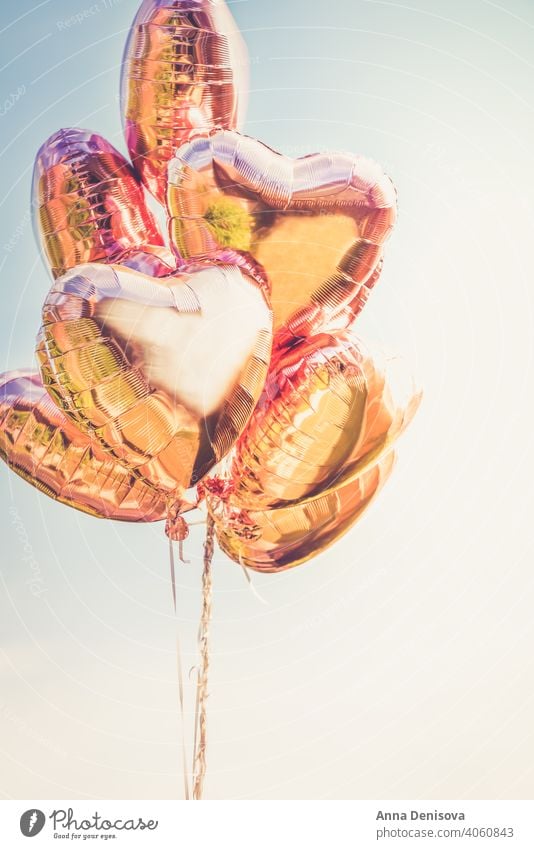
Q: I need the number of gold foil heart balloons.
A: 7